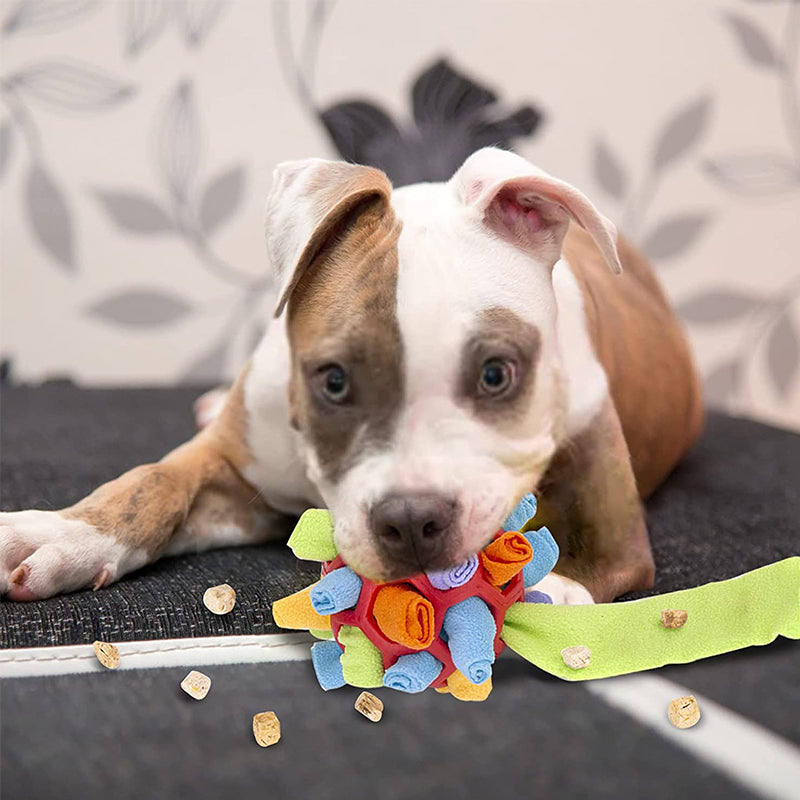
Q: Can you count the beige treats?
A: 8